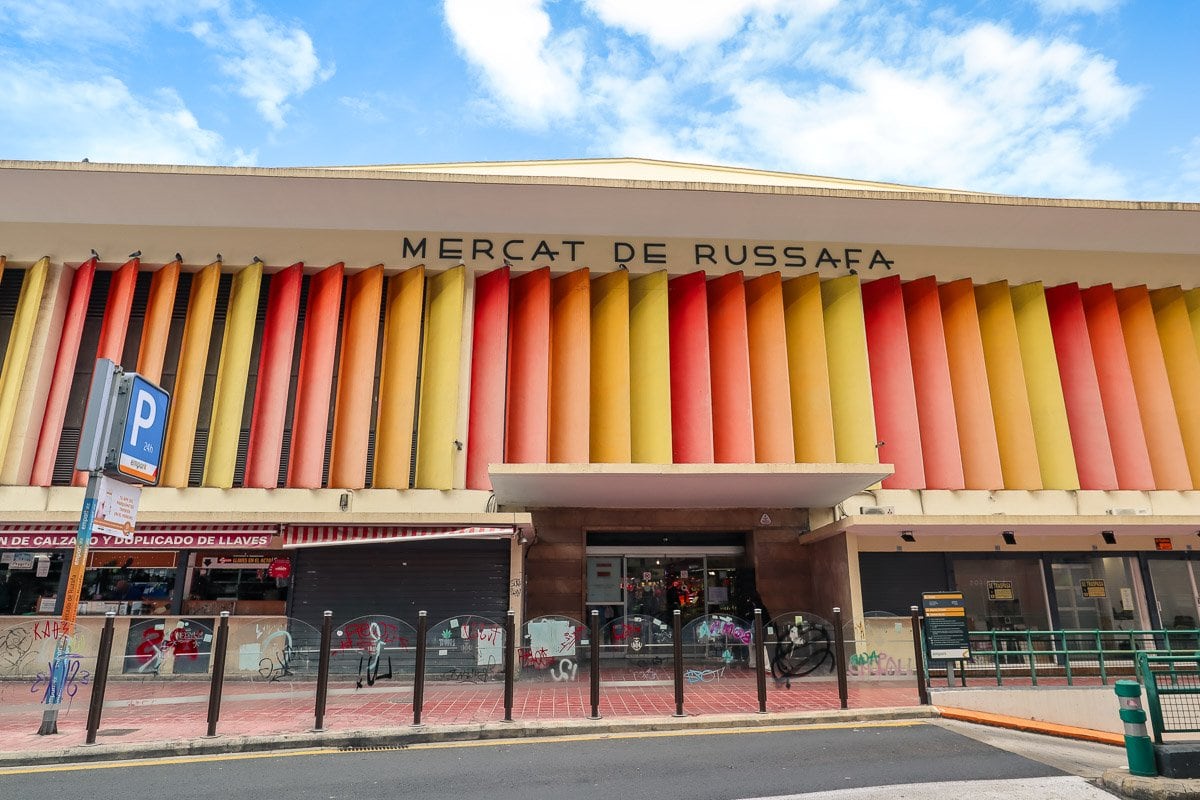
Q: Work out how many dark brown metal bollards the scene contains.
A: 10